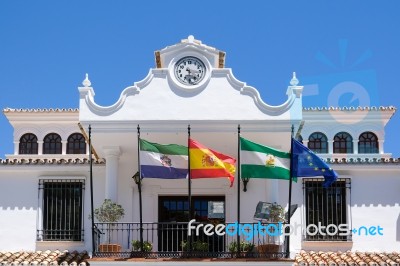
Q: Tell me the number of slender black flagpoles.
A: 5